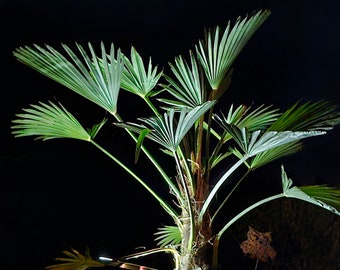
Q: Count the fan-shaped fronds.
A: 12